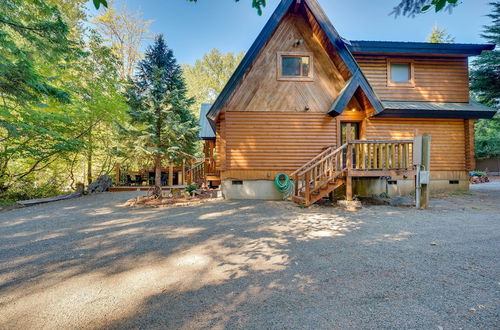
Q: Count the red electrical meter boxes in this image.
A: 0